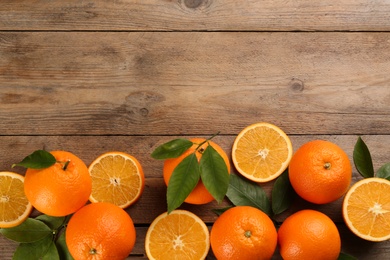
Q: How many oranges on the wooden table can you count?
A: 11